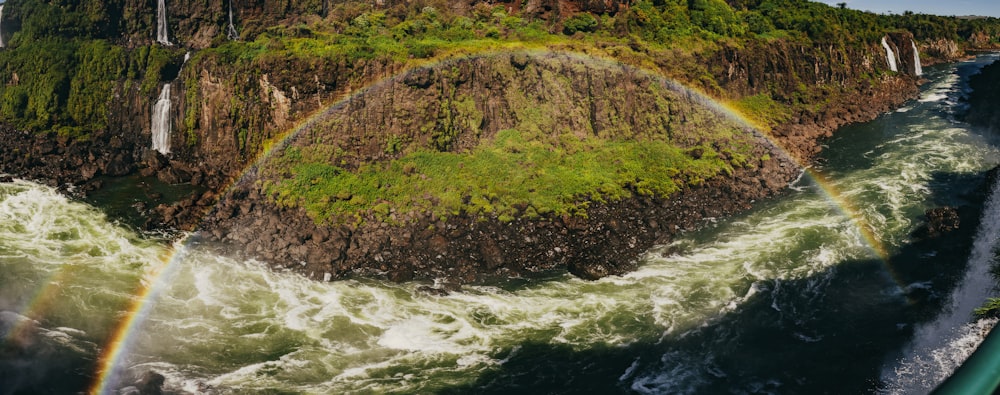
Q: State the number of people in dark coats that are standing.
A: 0